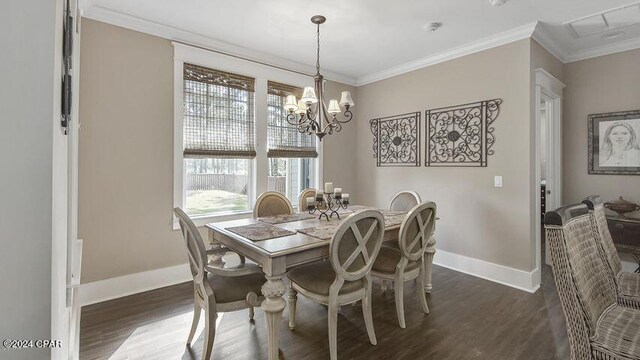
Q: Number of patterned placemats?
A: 6